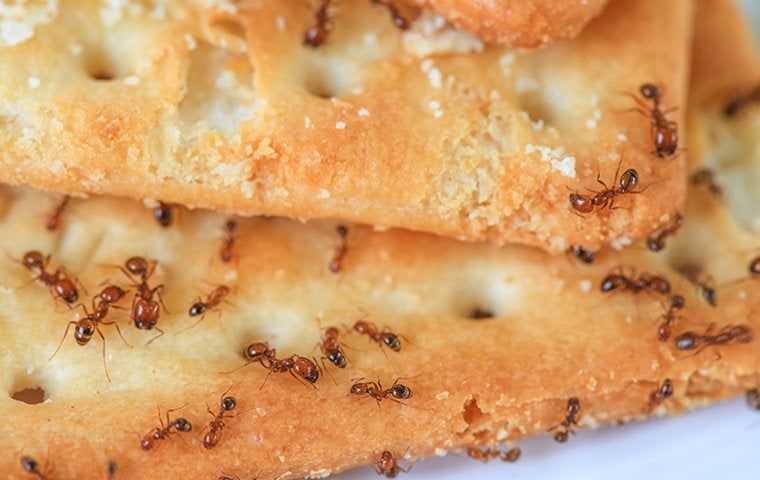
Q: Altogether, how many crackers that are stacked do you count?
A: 3